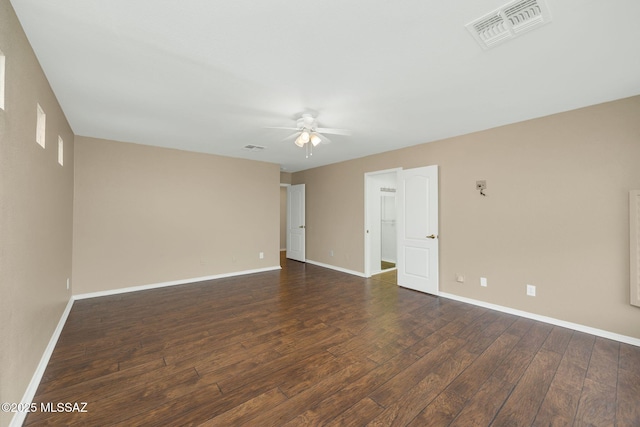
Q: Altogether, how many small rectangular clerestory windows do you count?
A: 3